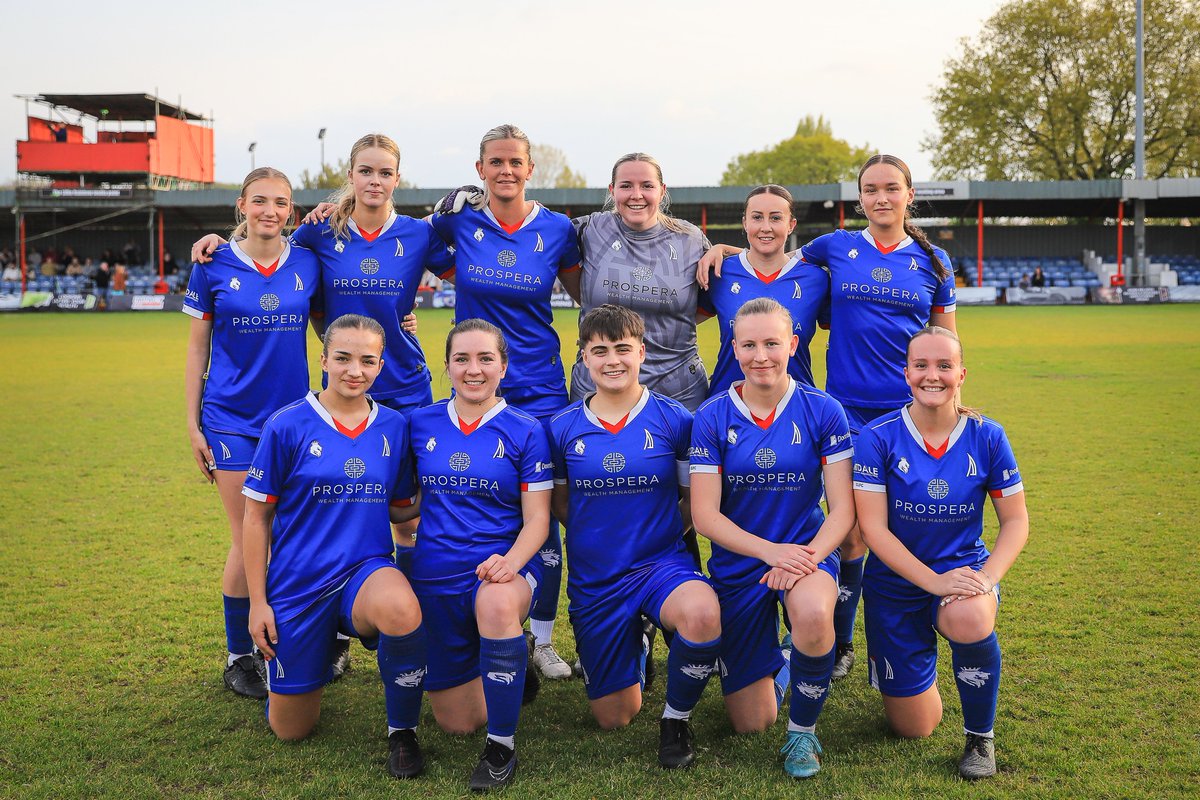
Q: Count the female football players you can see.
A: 11